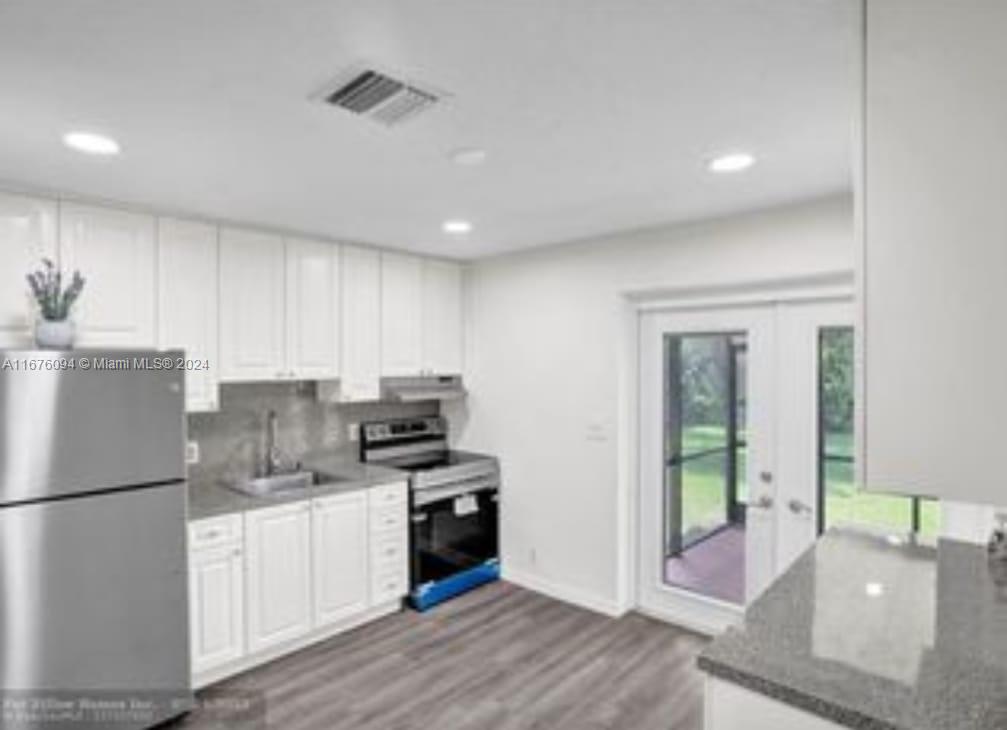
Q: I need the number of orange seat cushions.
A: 0